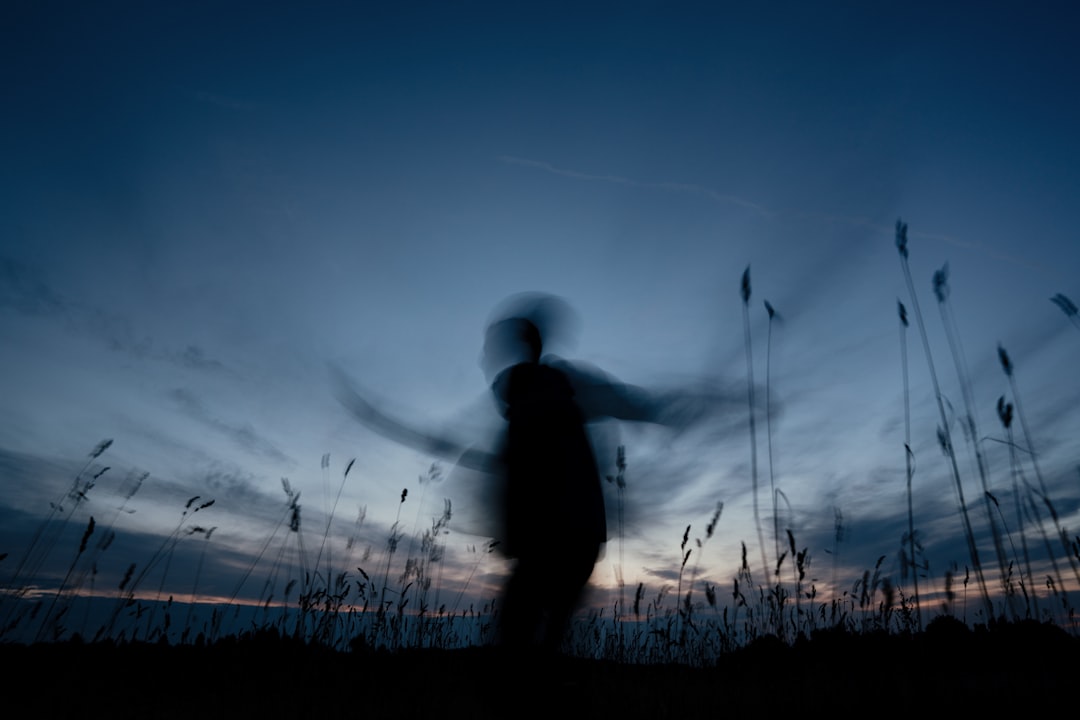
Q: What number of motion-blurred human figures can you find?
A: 1